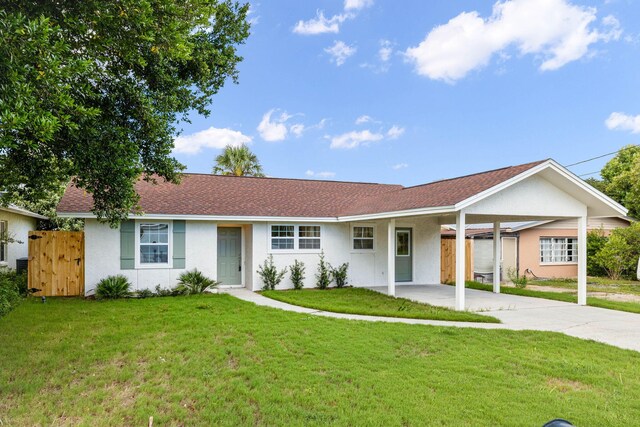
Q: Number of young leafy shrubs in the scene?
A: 4